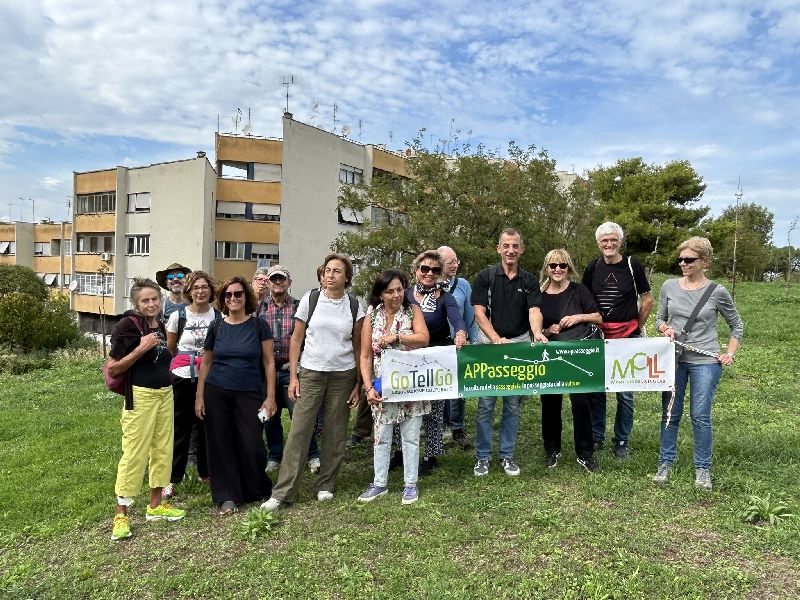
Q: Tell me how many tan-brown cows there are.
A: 0